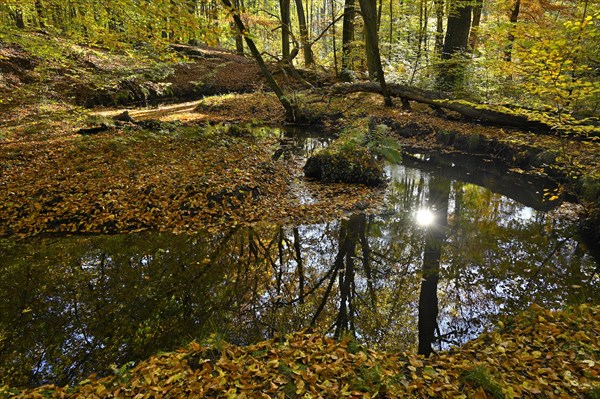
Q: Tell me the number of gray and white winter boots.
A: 0